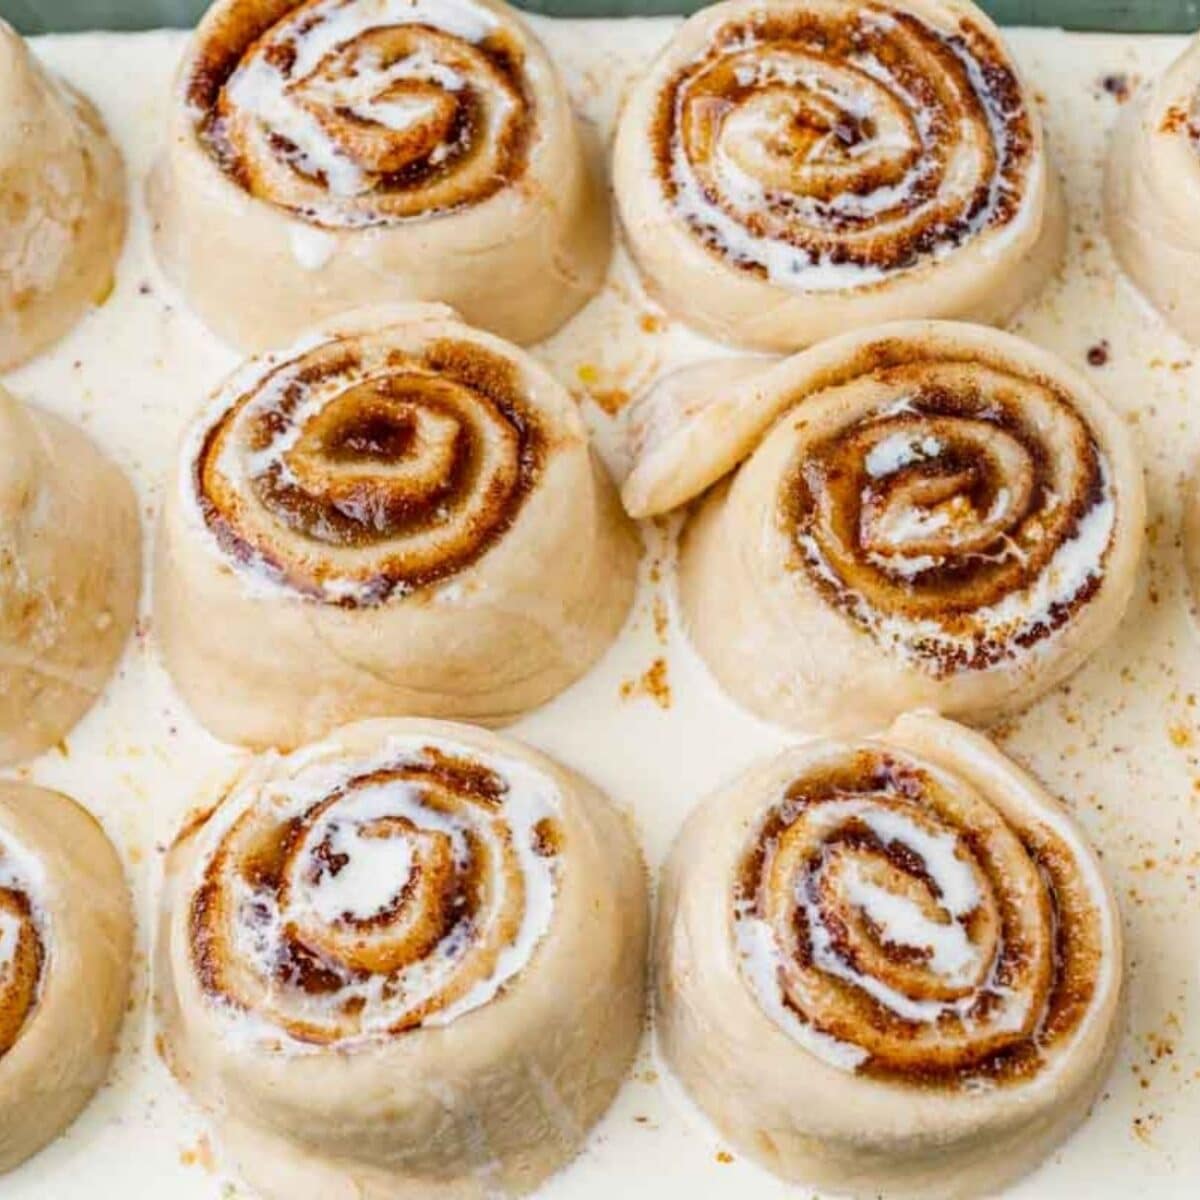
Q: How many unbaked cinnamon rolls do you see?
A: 11